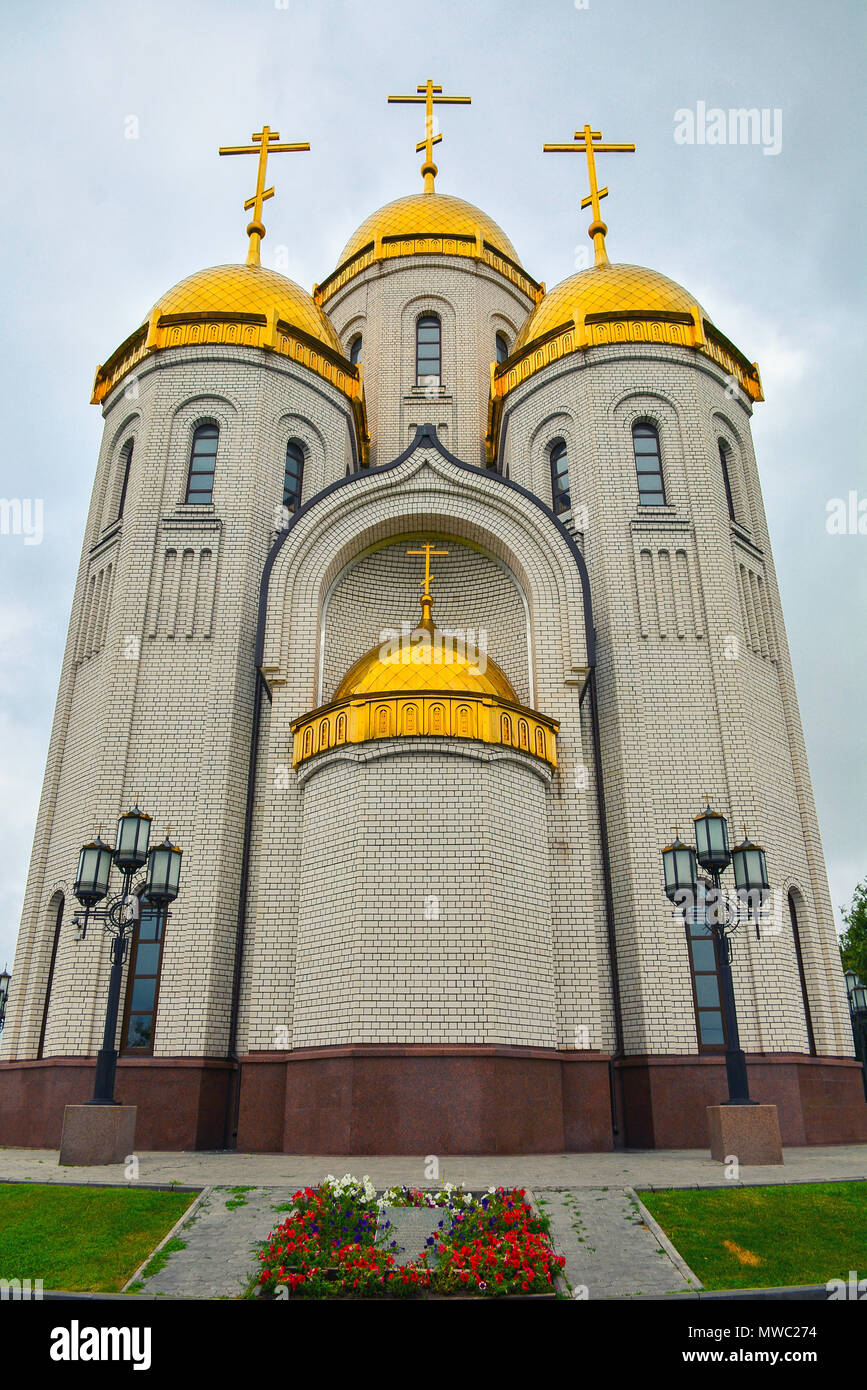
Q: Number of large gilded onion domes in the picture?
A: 3